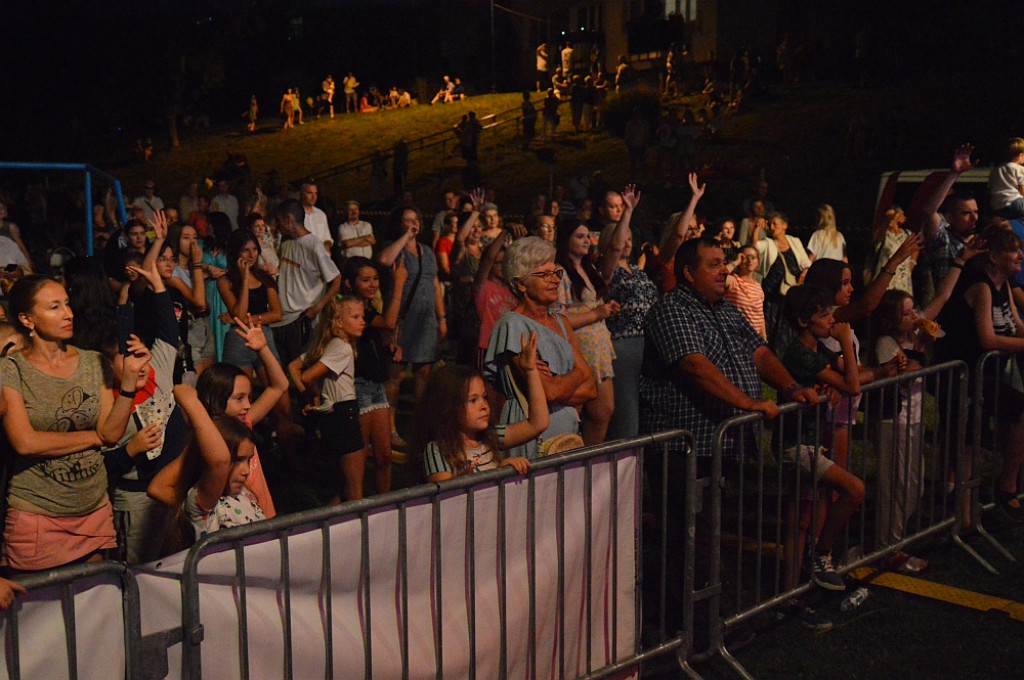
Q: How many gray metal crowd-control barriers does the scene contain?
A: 4